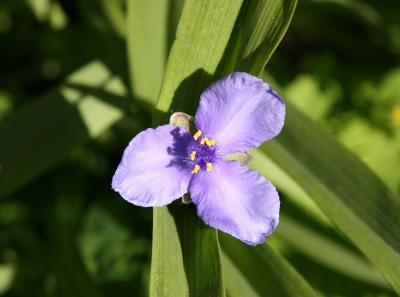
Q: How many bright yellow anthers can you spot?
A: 6